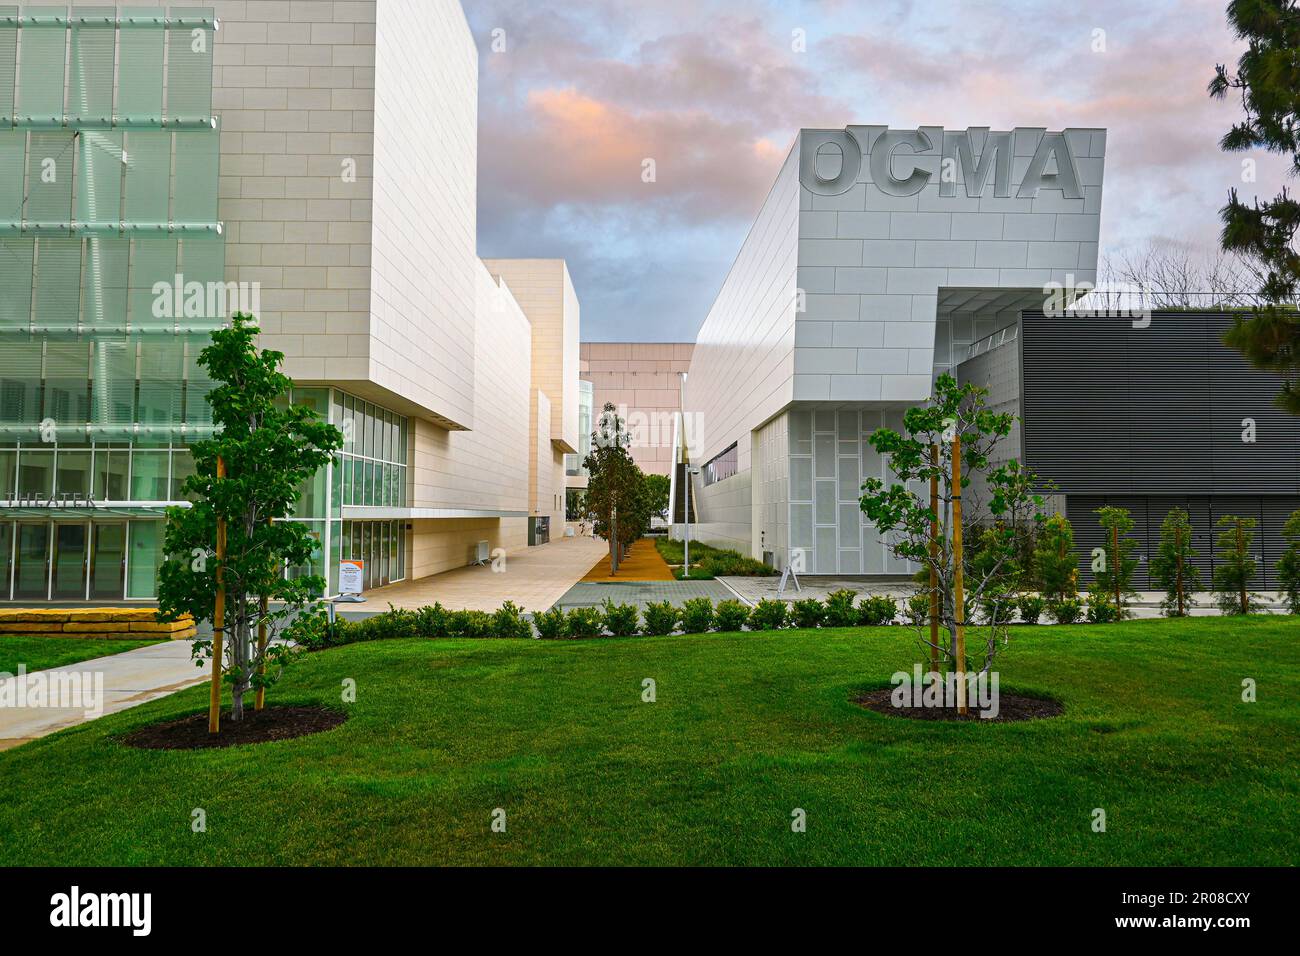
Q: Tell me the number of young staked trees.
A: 2